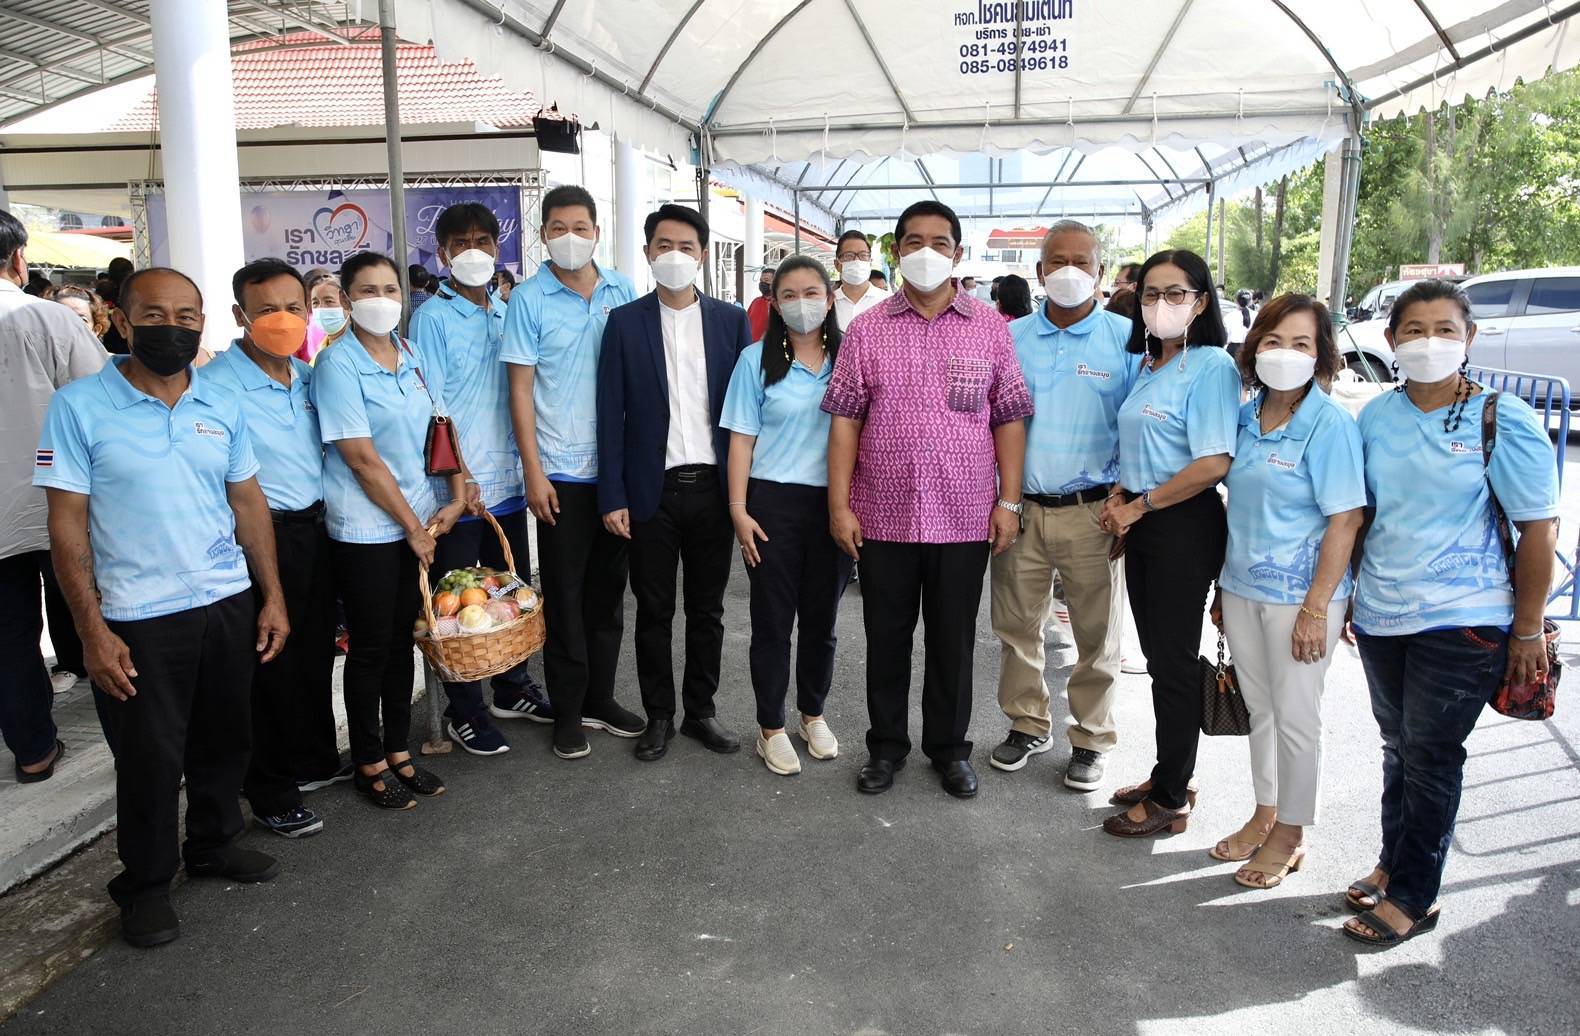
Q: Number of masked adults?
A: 15